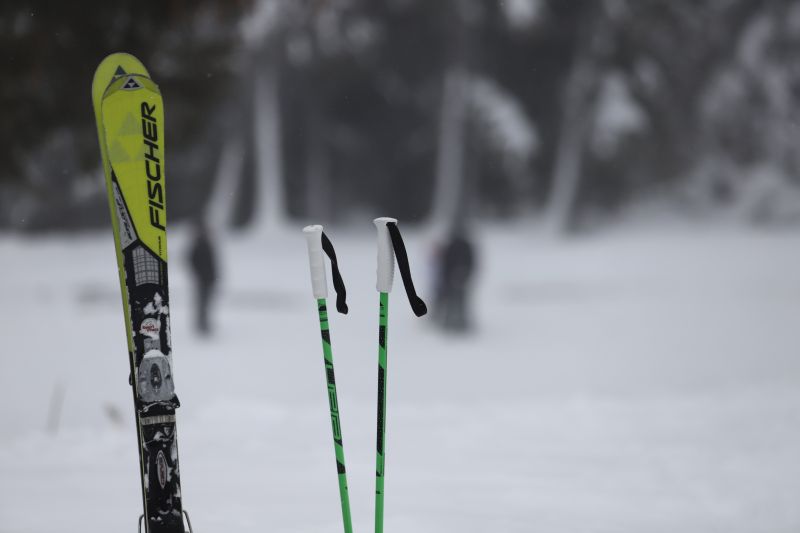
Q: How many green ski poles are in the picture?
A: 2